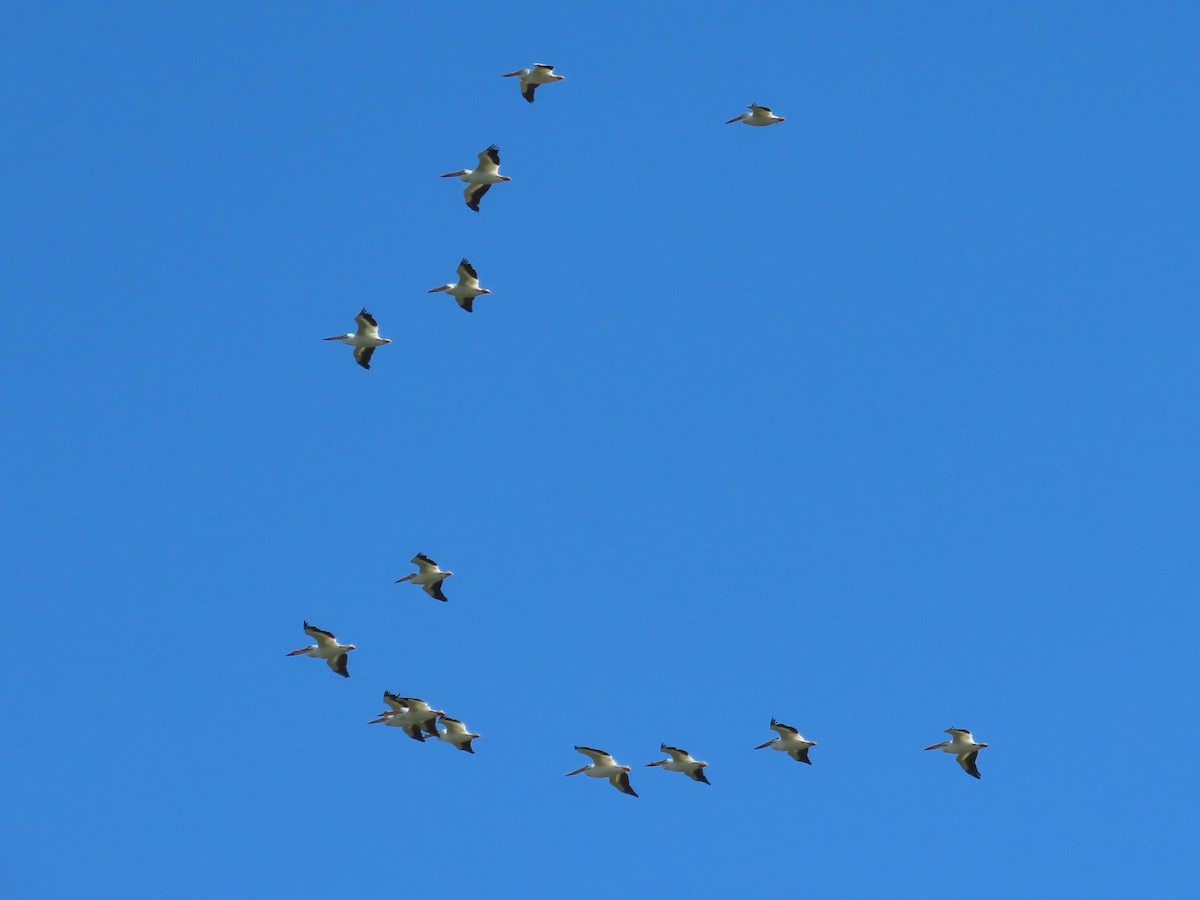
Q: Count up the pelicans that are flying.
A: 14